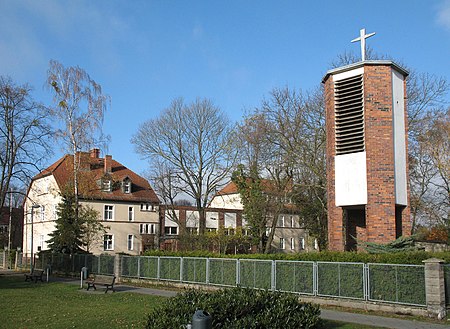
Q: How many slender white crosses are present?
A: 1